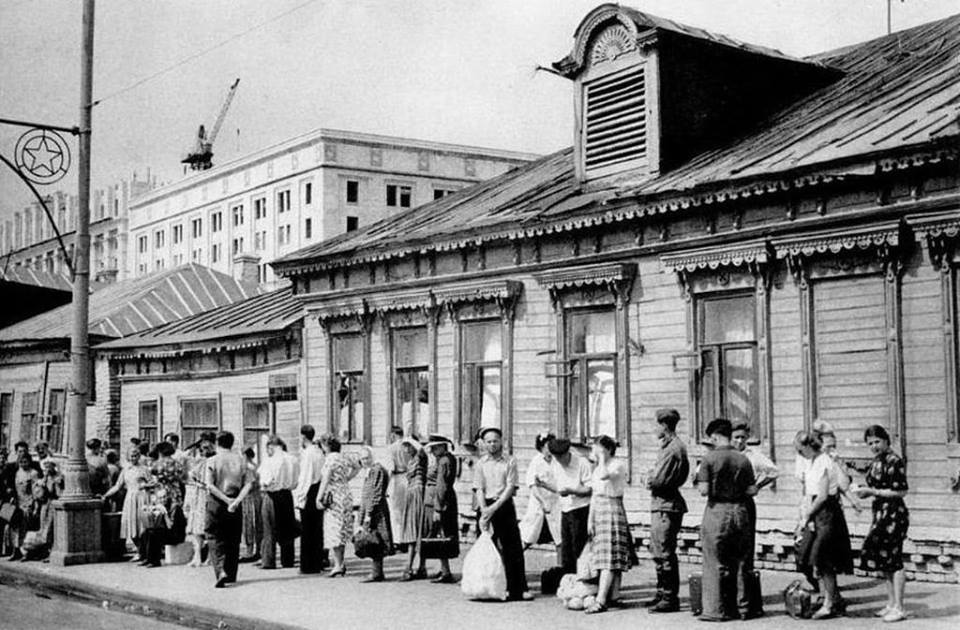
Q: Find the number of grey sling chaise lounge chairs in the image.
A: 0